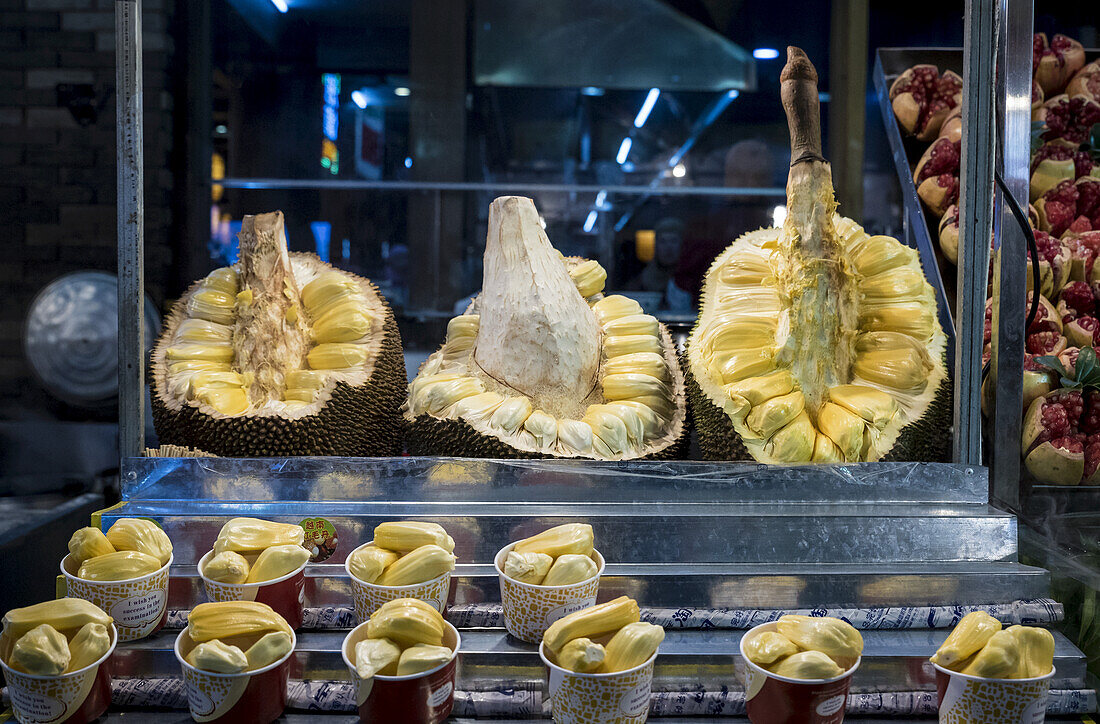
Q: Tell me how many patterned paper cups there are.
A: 10